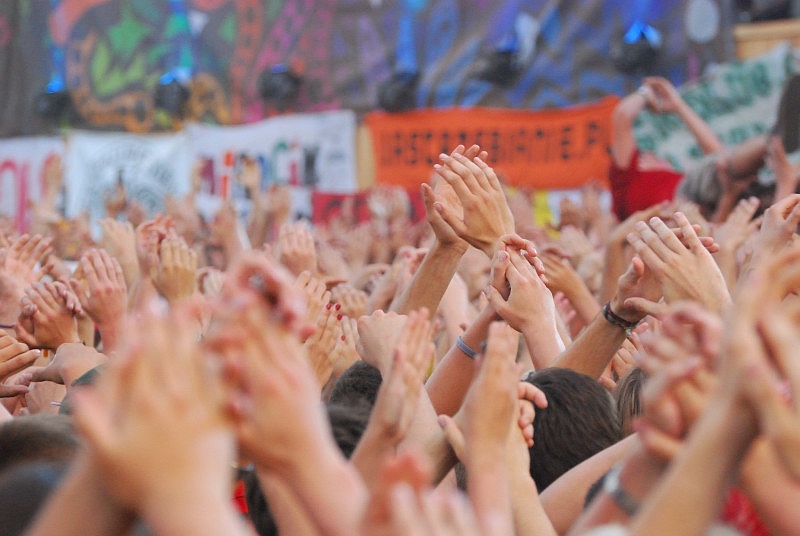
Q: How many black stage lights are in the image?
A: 6